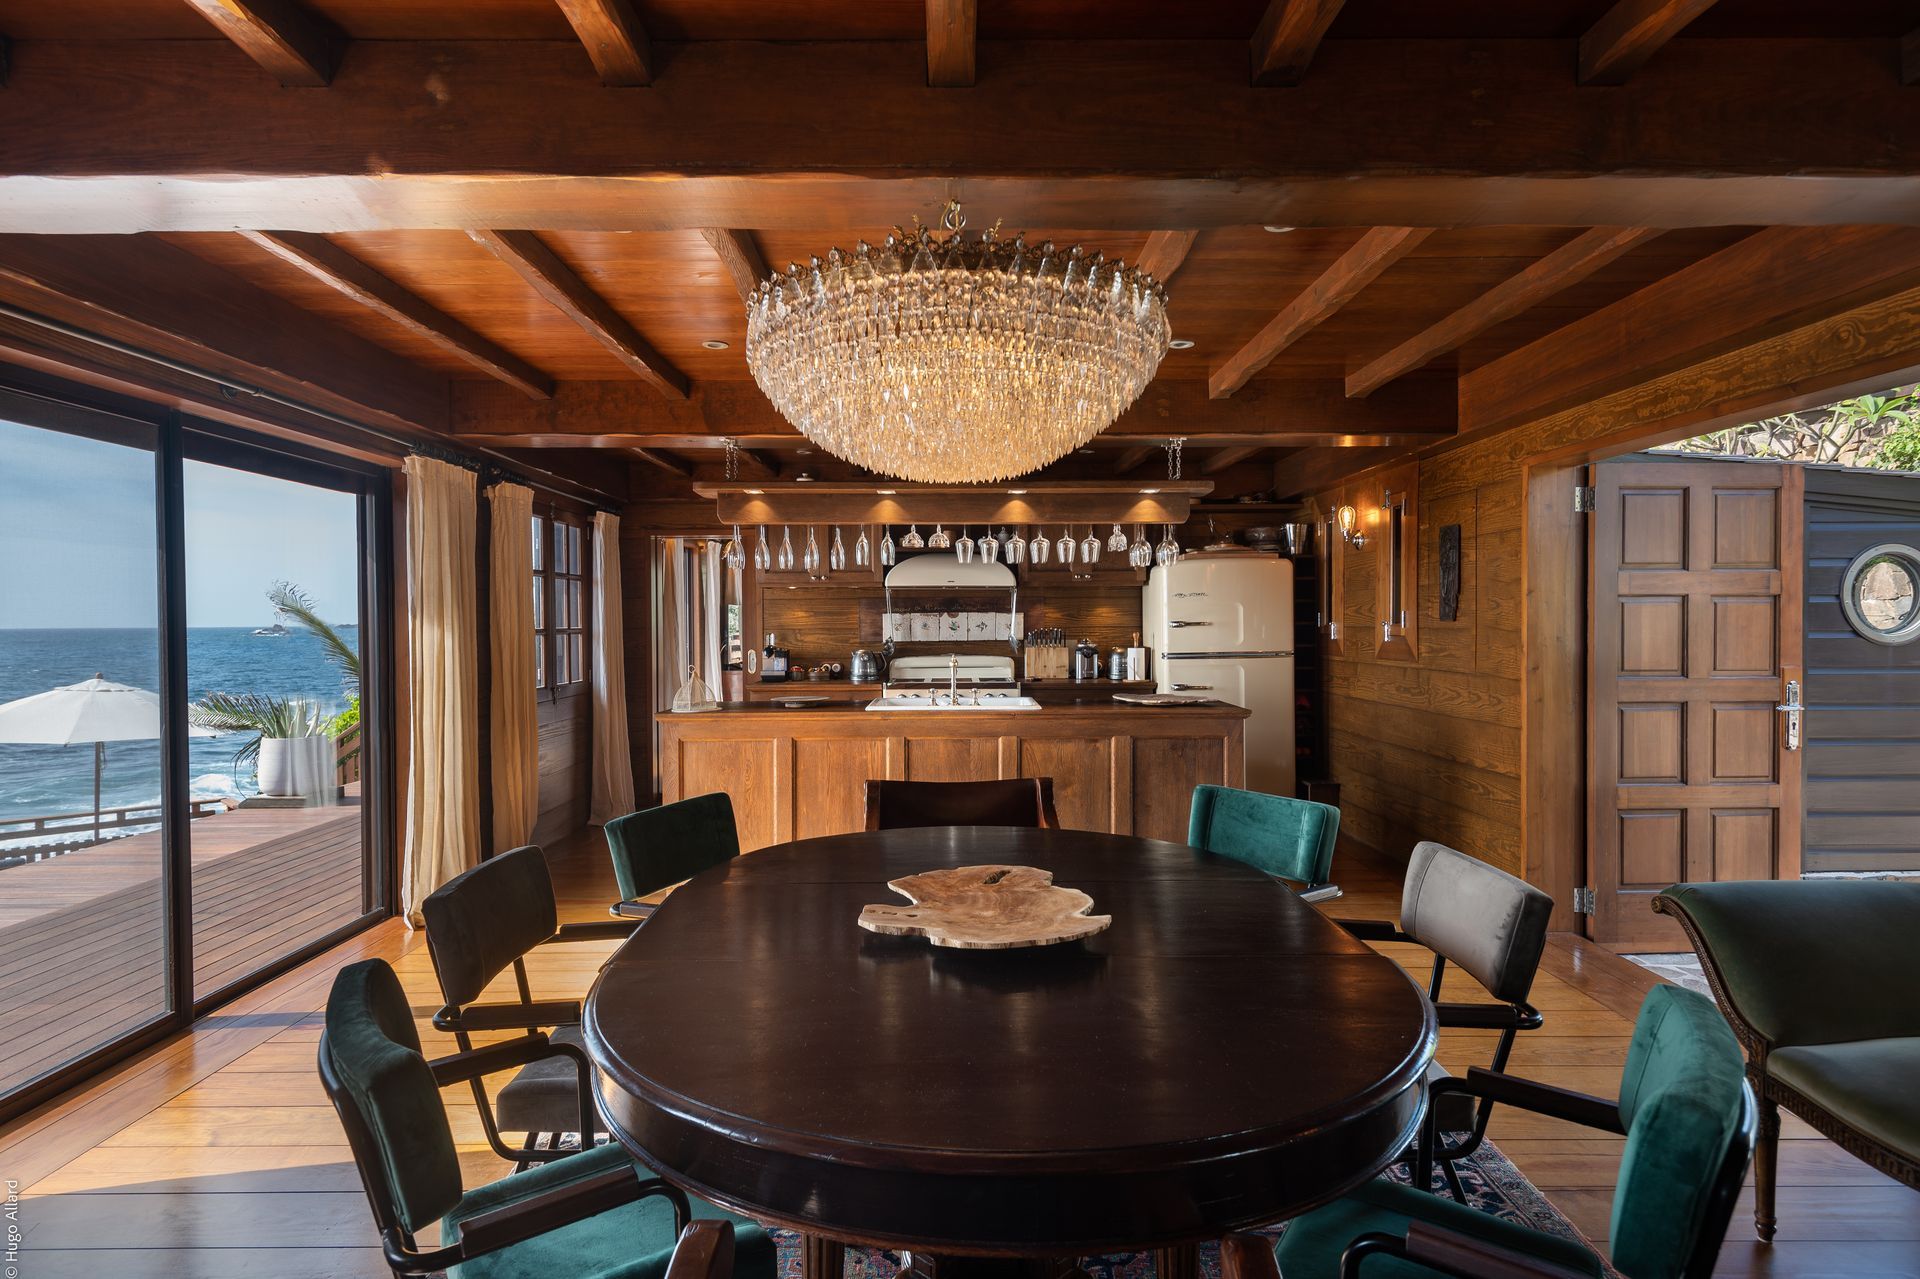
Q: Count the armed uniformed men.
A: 0